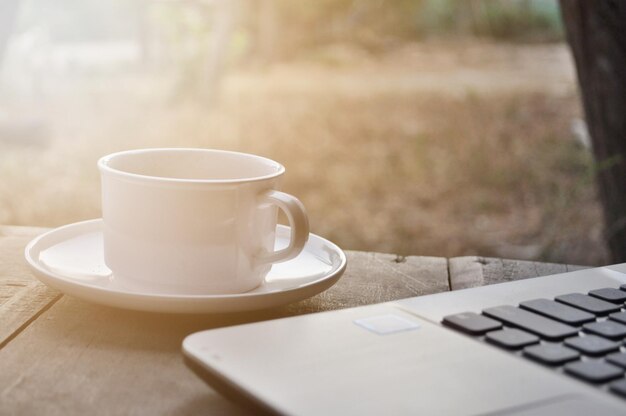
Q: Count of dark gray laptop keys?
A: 14